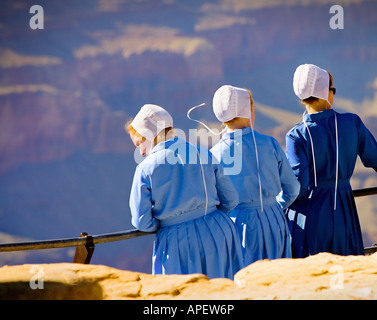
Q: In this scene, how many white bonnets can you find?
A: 3